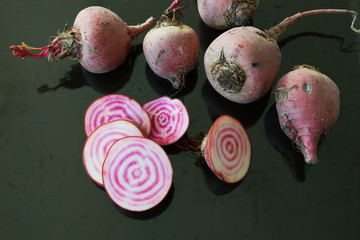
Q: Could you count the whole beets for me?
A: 5